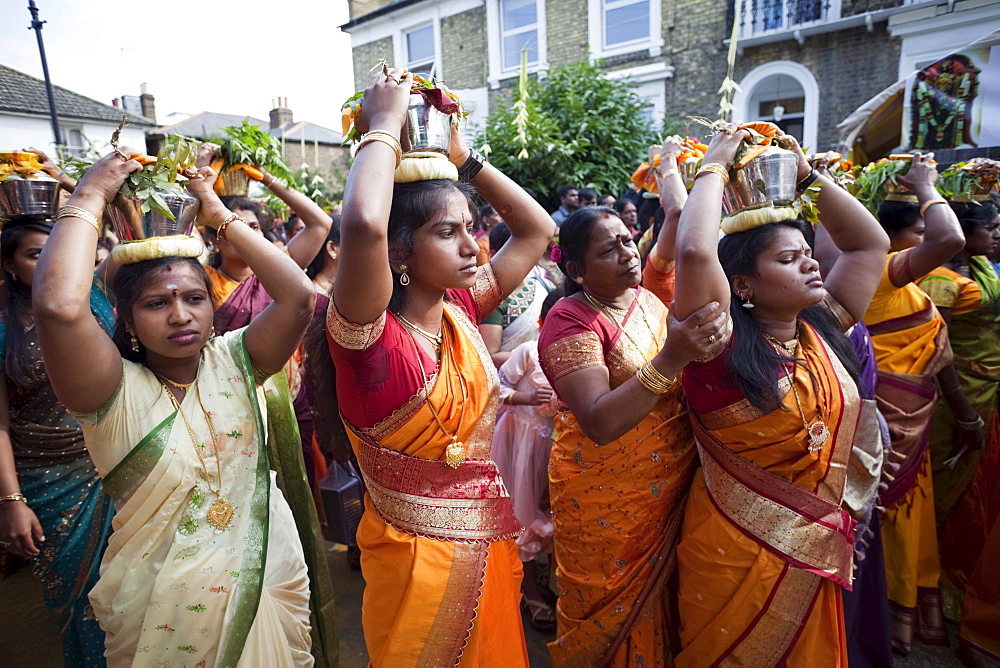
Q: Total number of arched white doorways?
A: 1